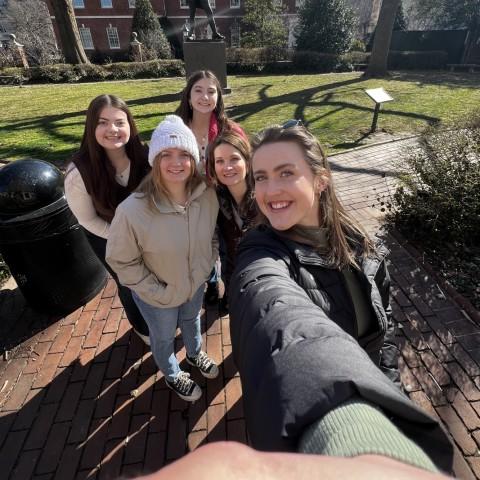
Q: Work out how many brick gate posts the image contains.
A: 2